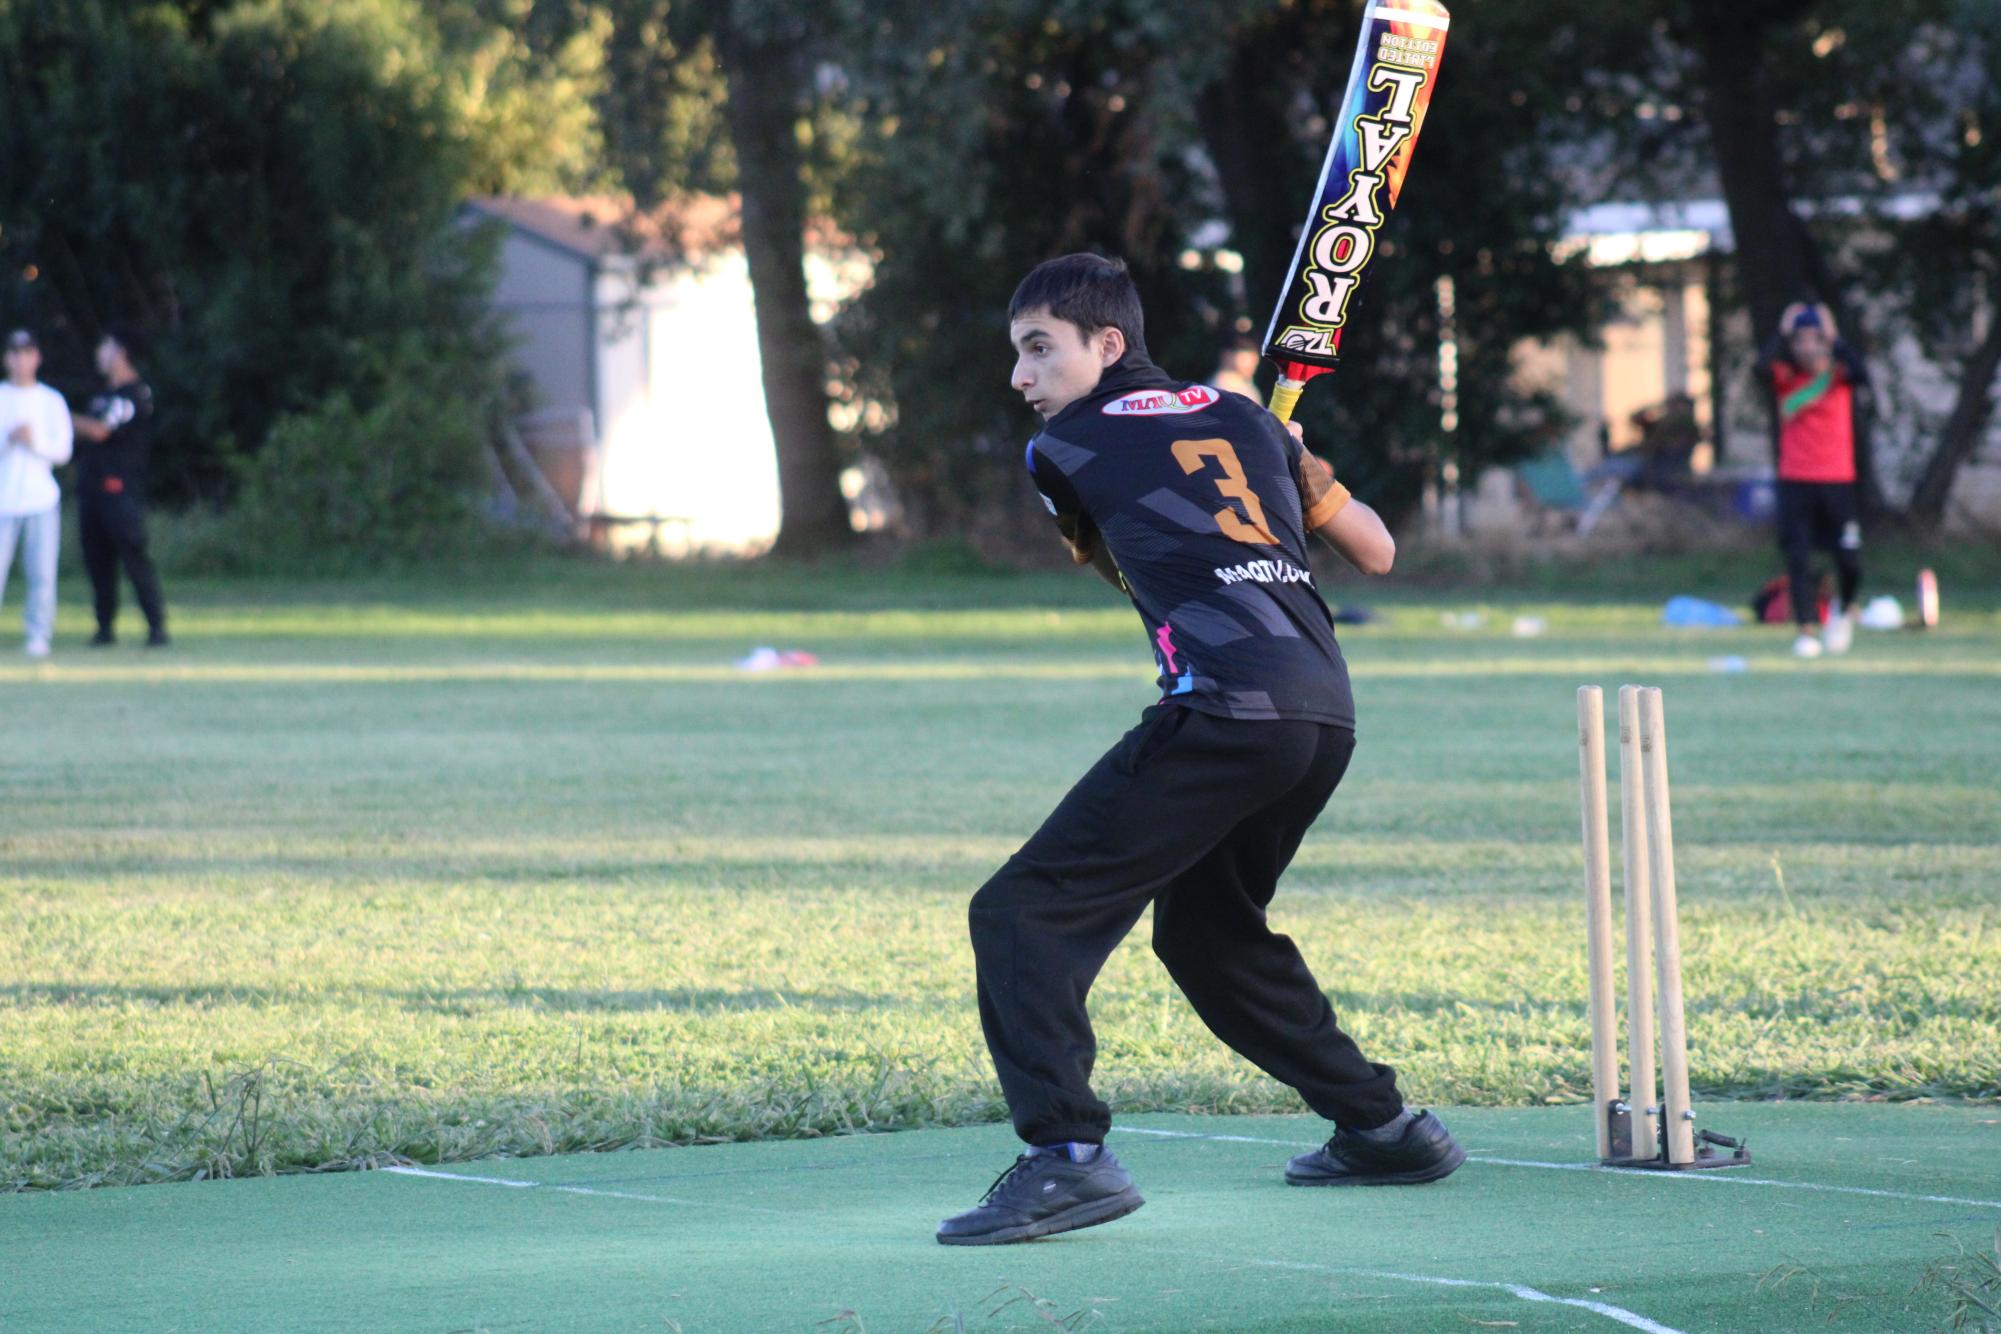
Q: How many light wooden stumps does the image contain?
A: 3